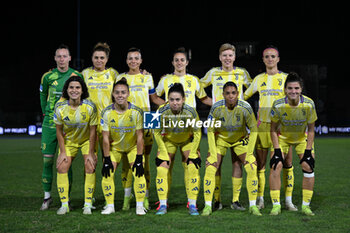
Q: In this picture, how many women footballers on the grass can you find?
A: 11